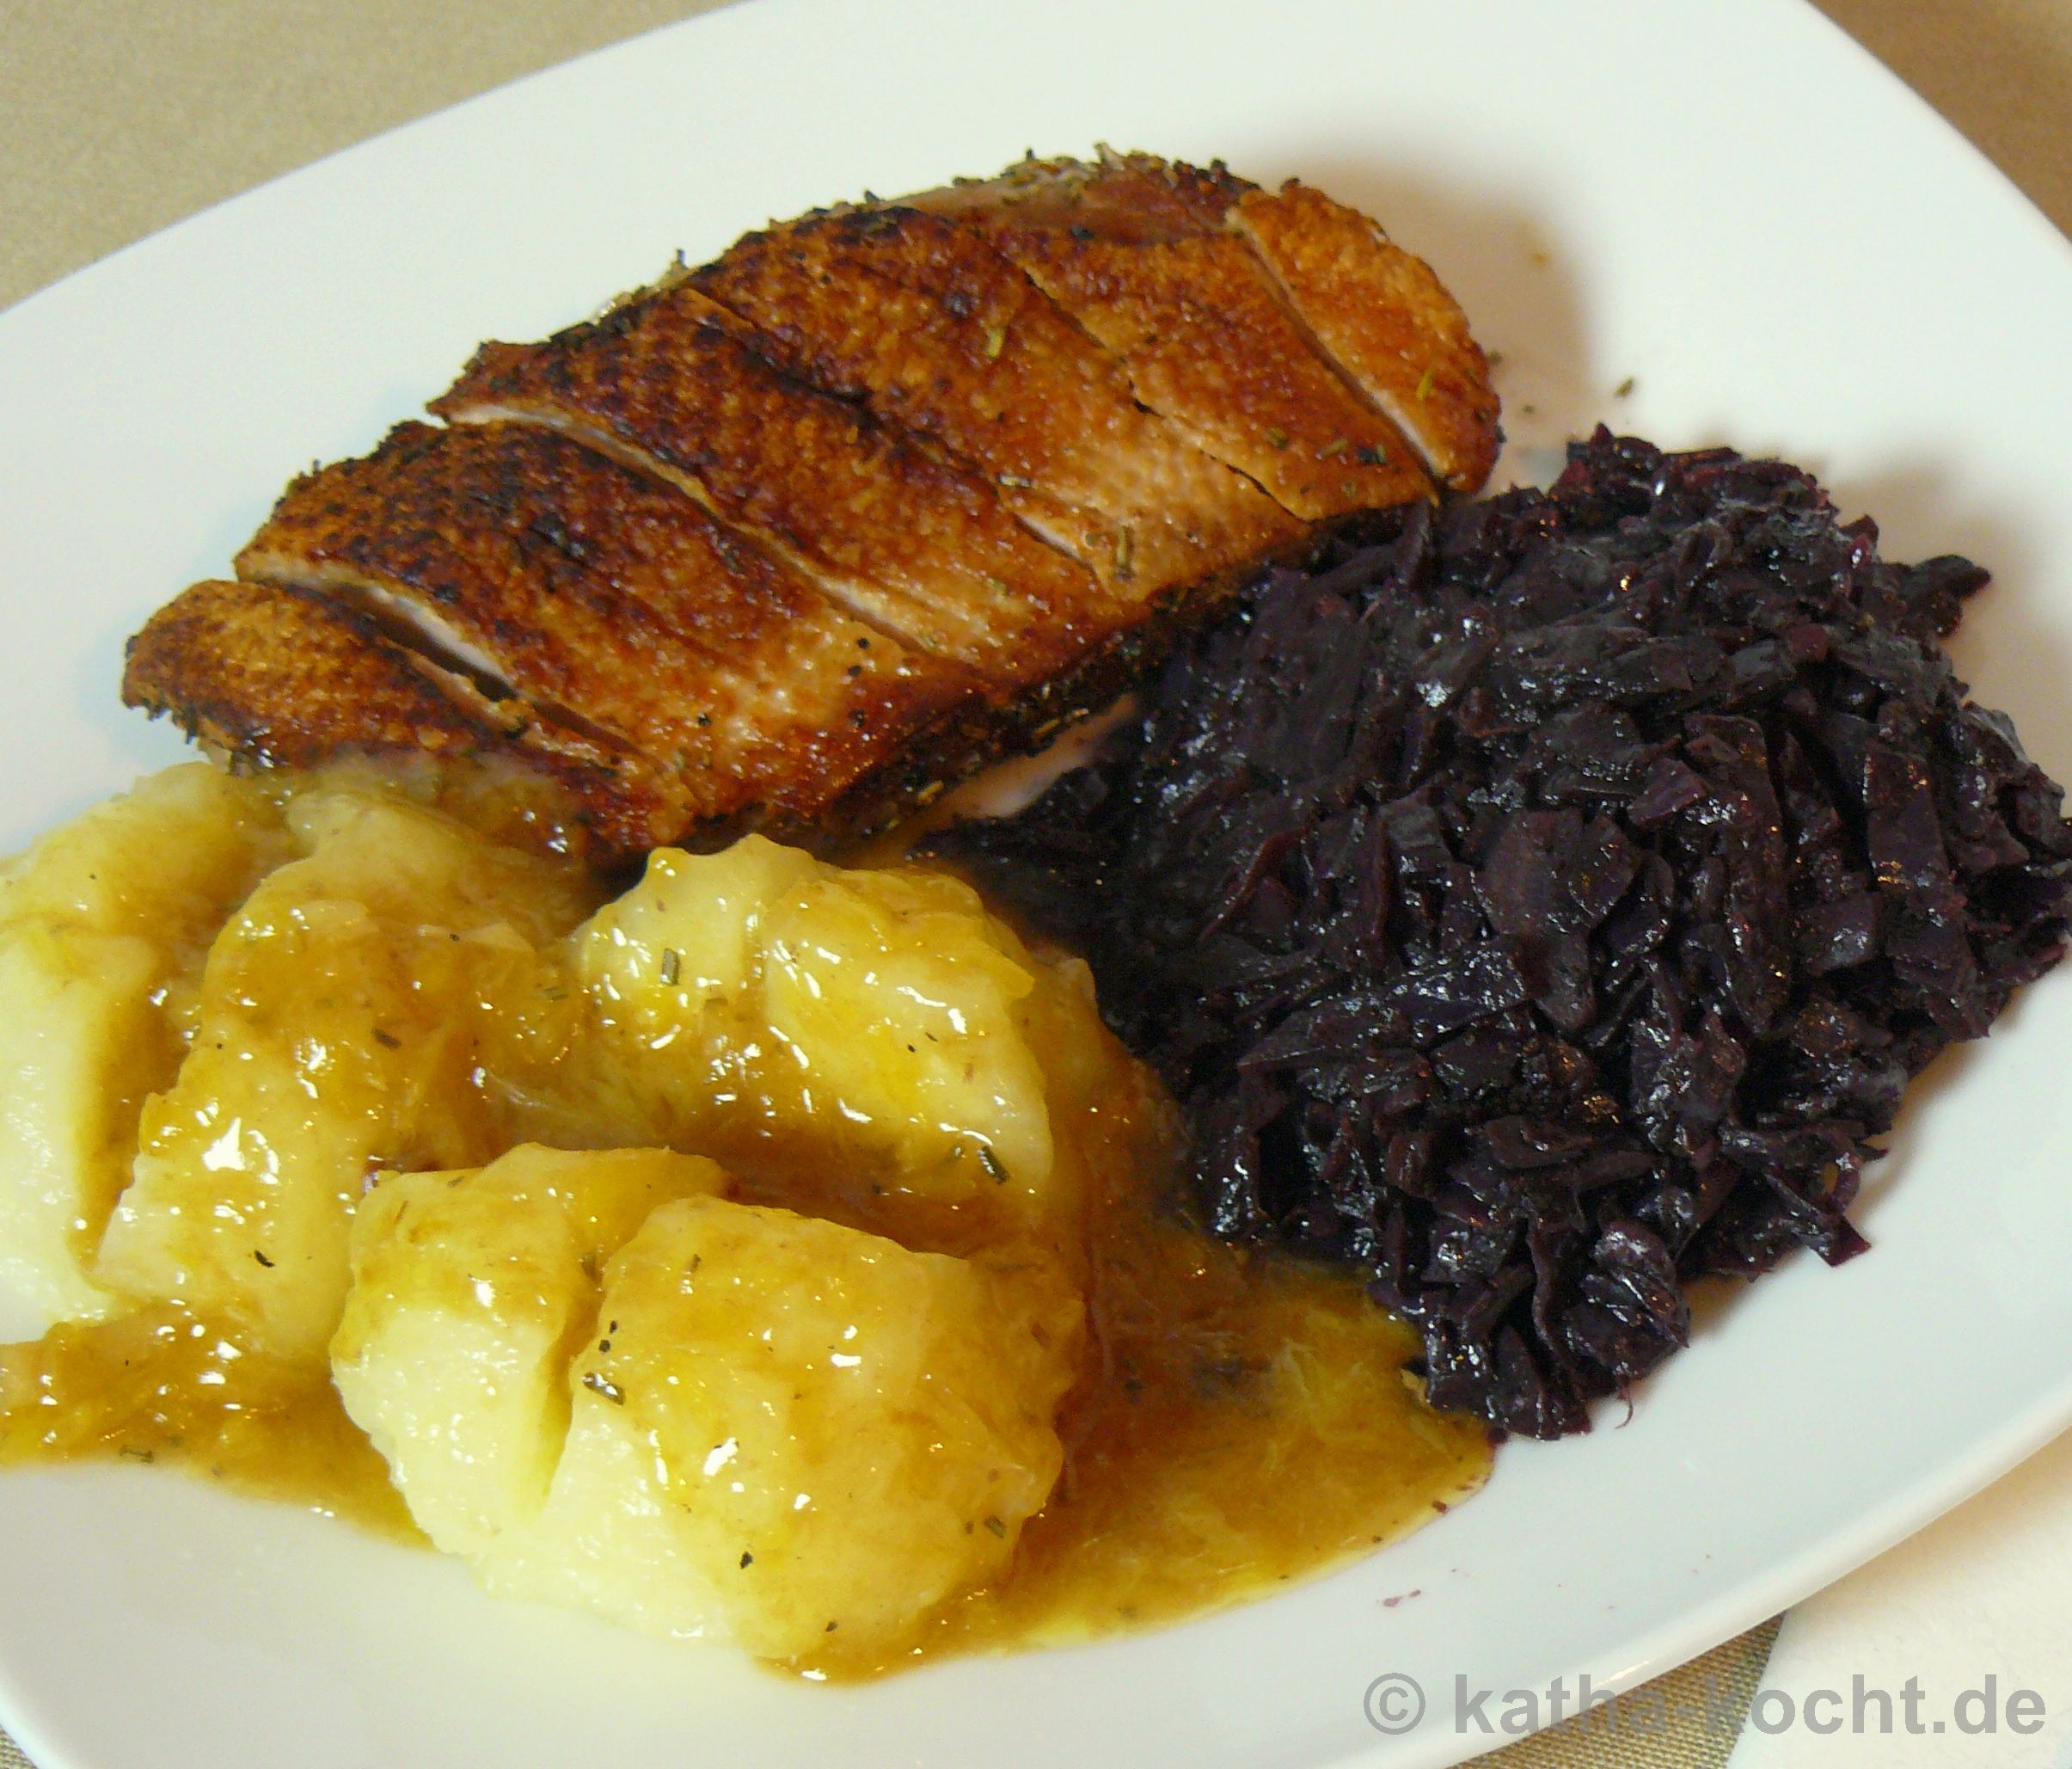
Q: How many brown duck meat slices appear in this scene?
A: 6